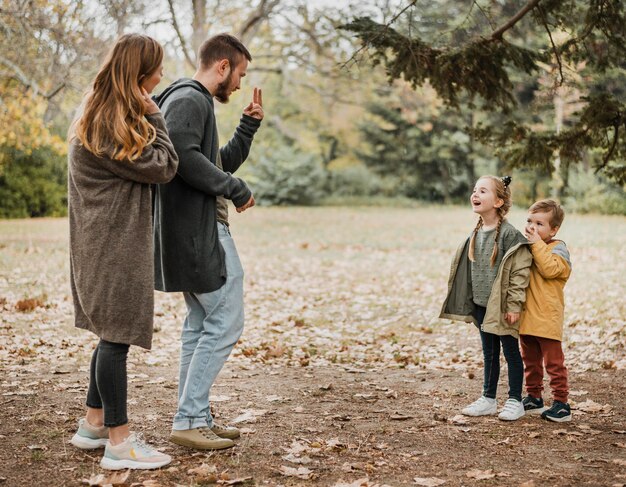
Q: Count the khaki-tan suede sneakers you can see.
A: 2